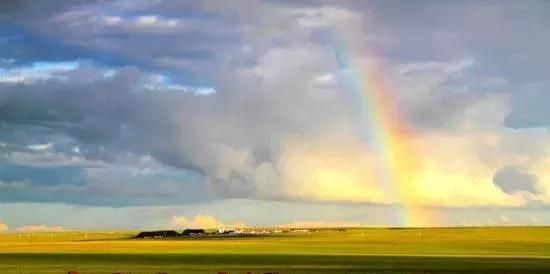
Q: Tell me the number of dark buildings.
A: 2